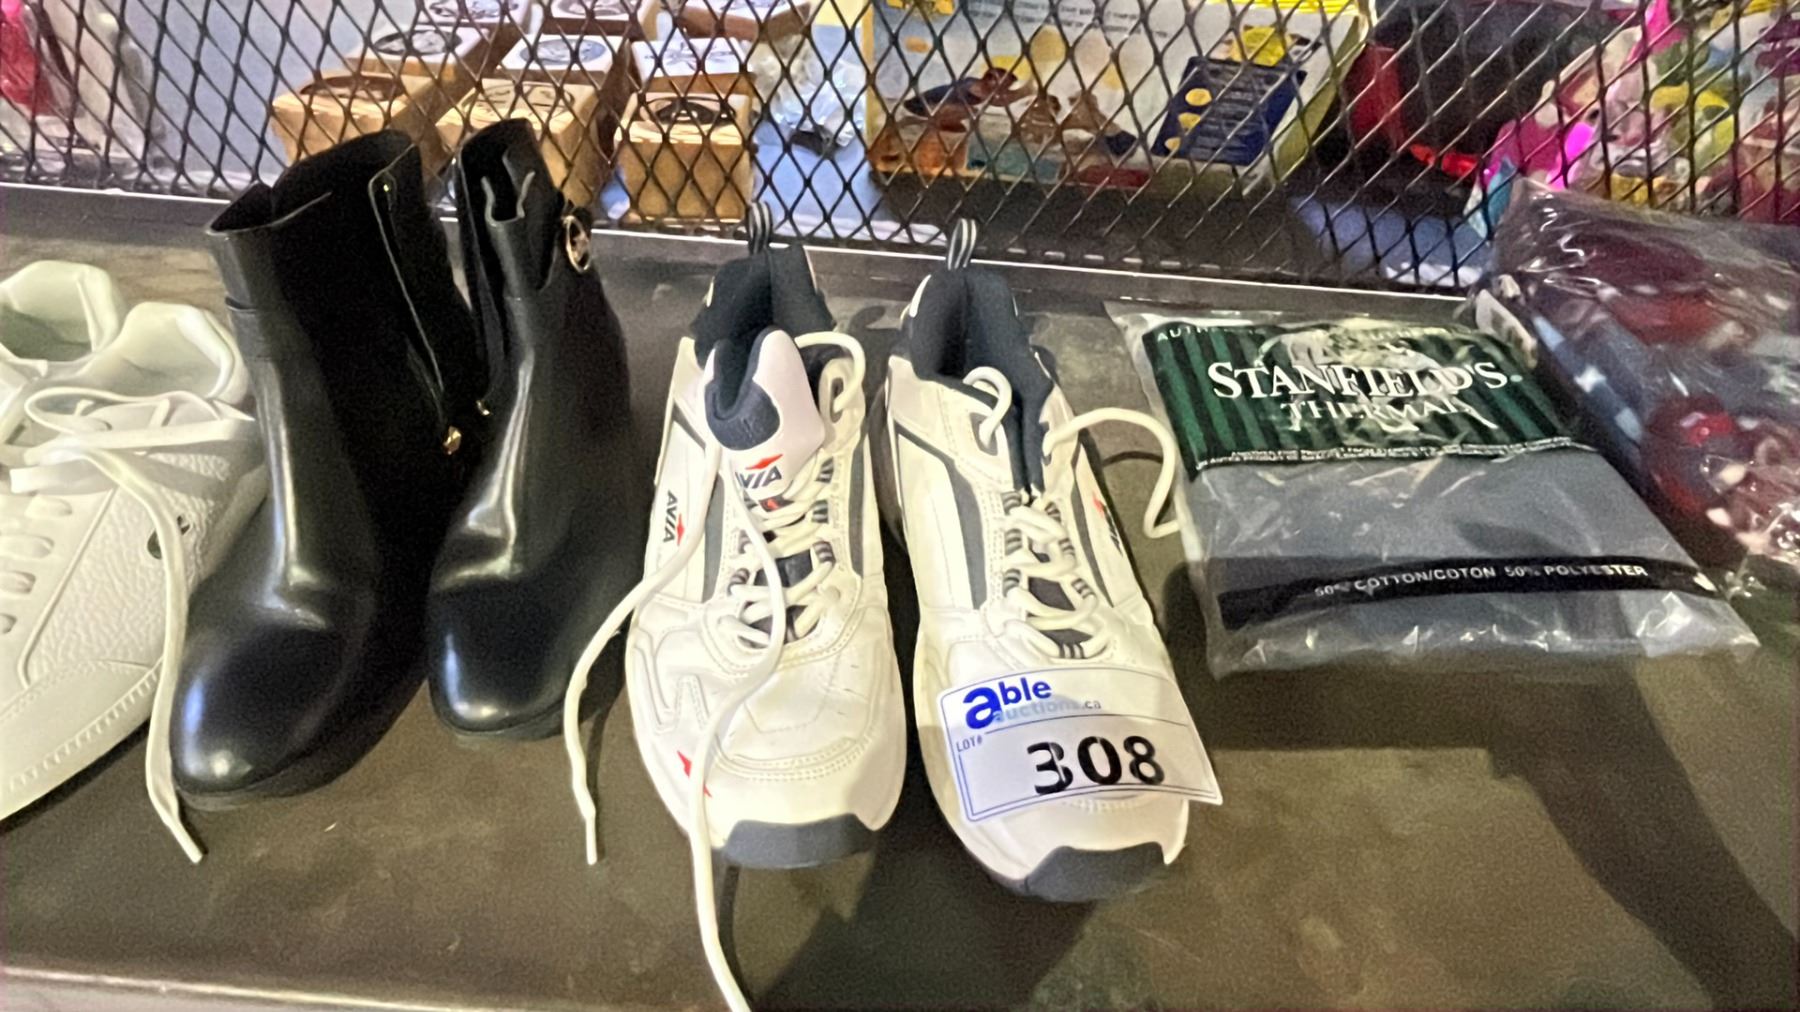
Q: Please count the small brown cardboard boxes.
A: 9